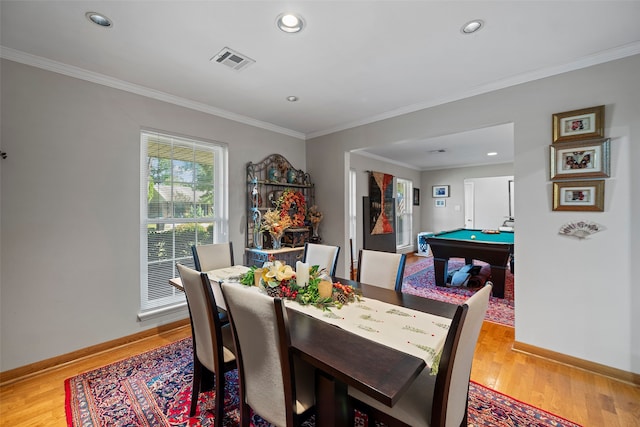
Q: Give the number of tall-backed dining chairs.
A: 6